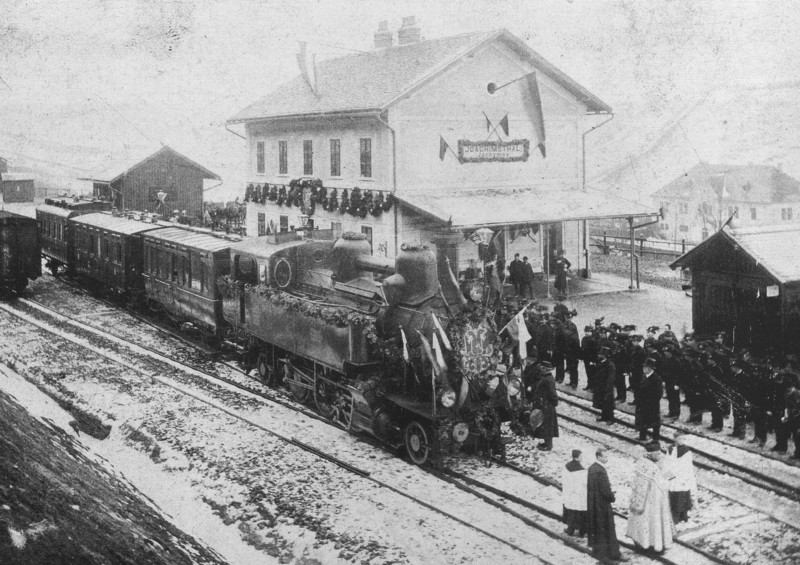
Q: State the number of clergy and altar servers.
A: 4